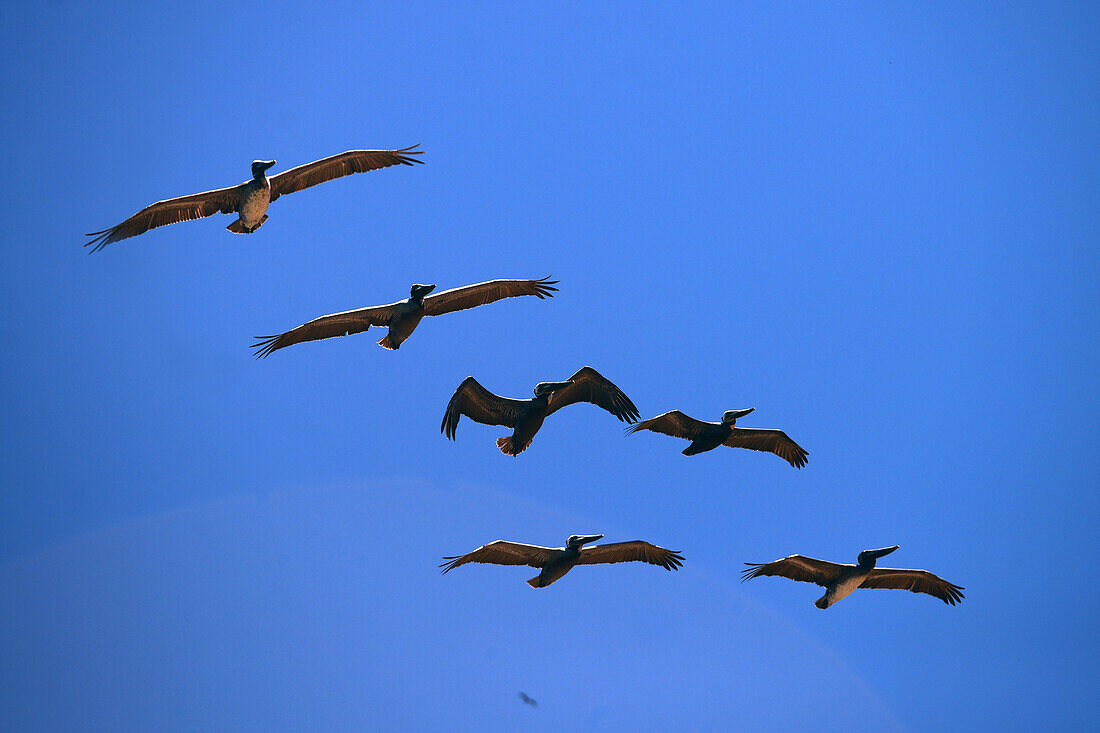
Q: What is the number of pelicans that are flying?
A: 6